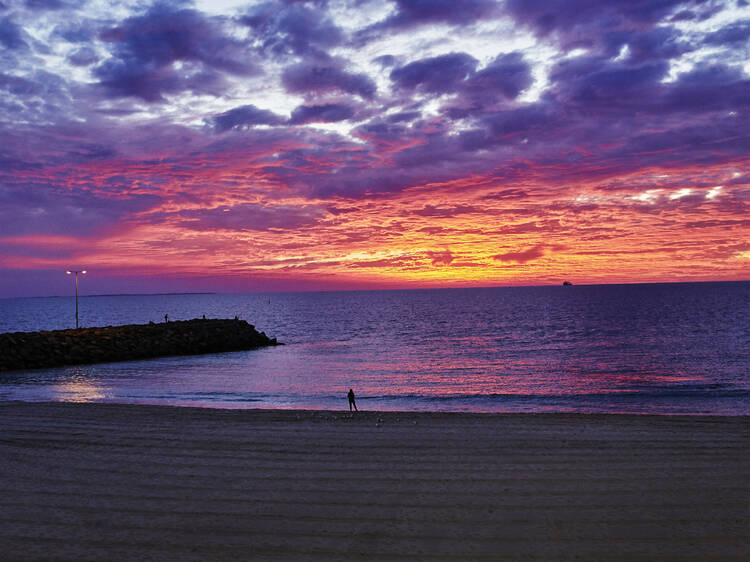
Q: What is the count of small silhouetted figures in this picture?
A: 4